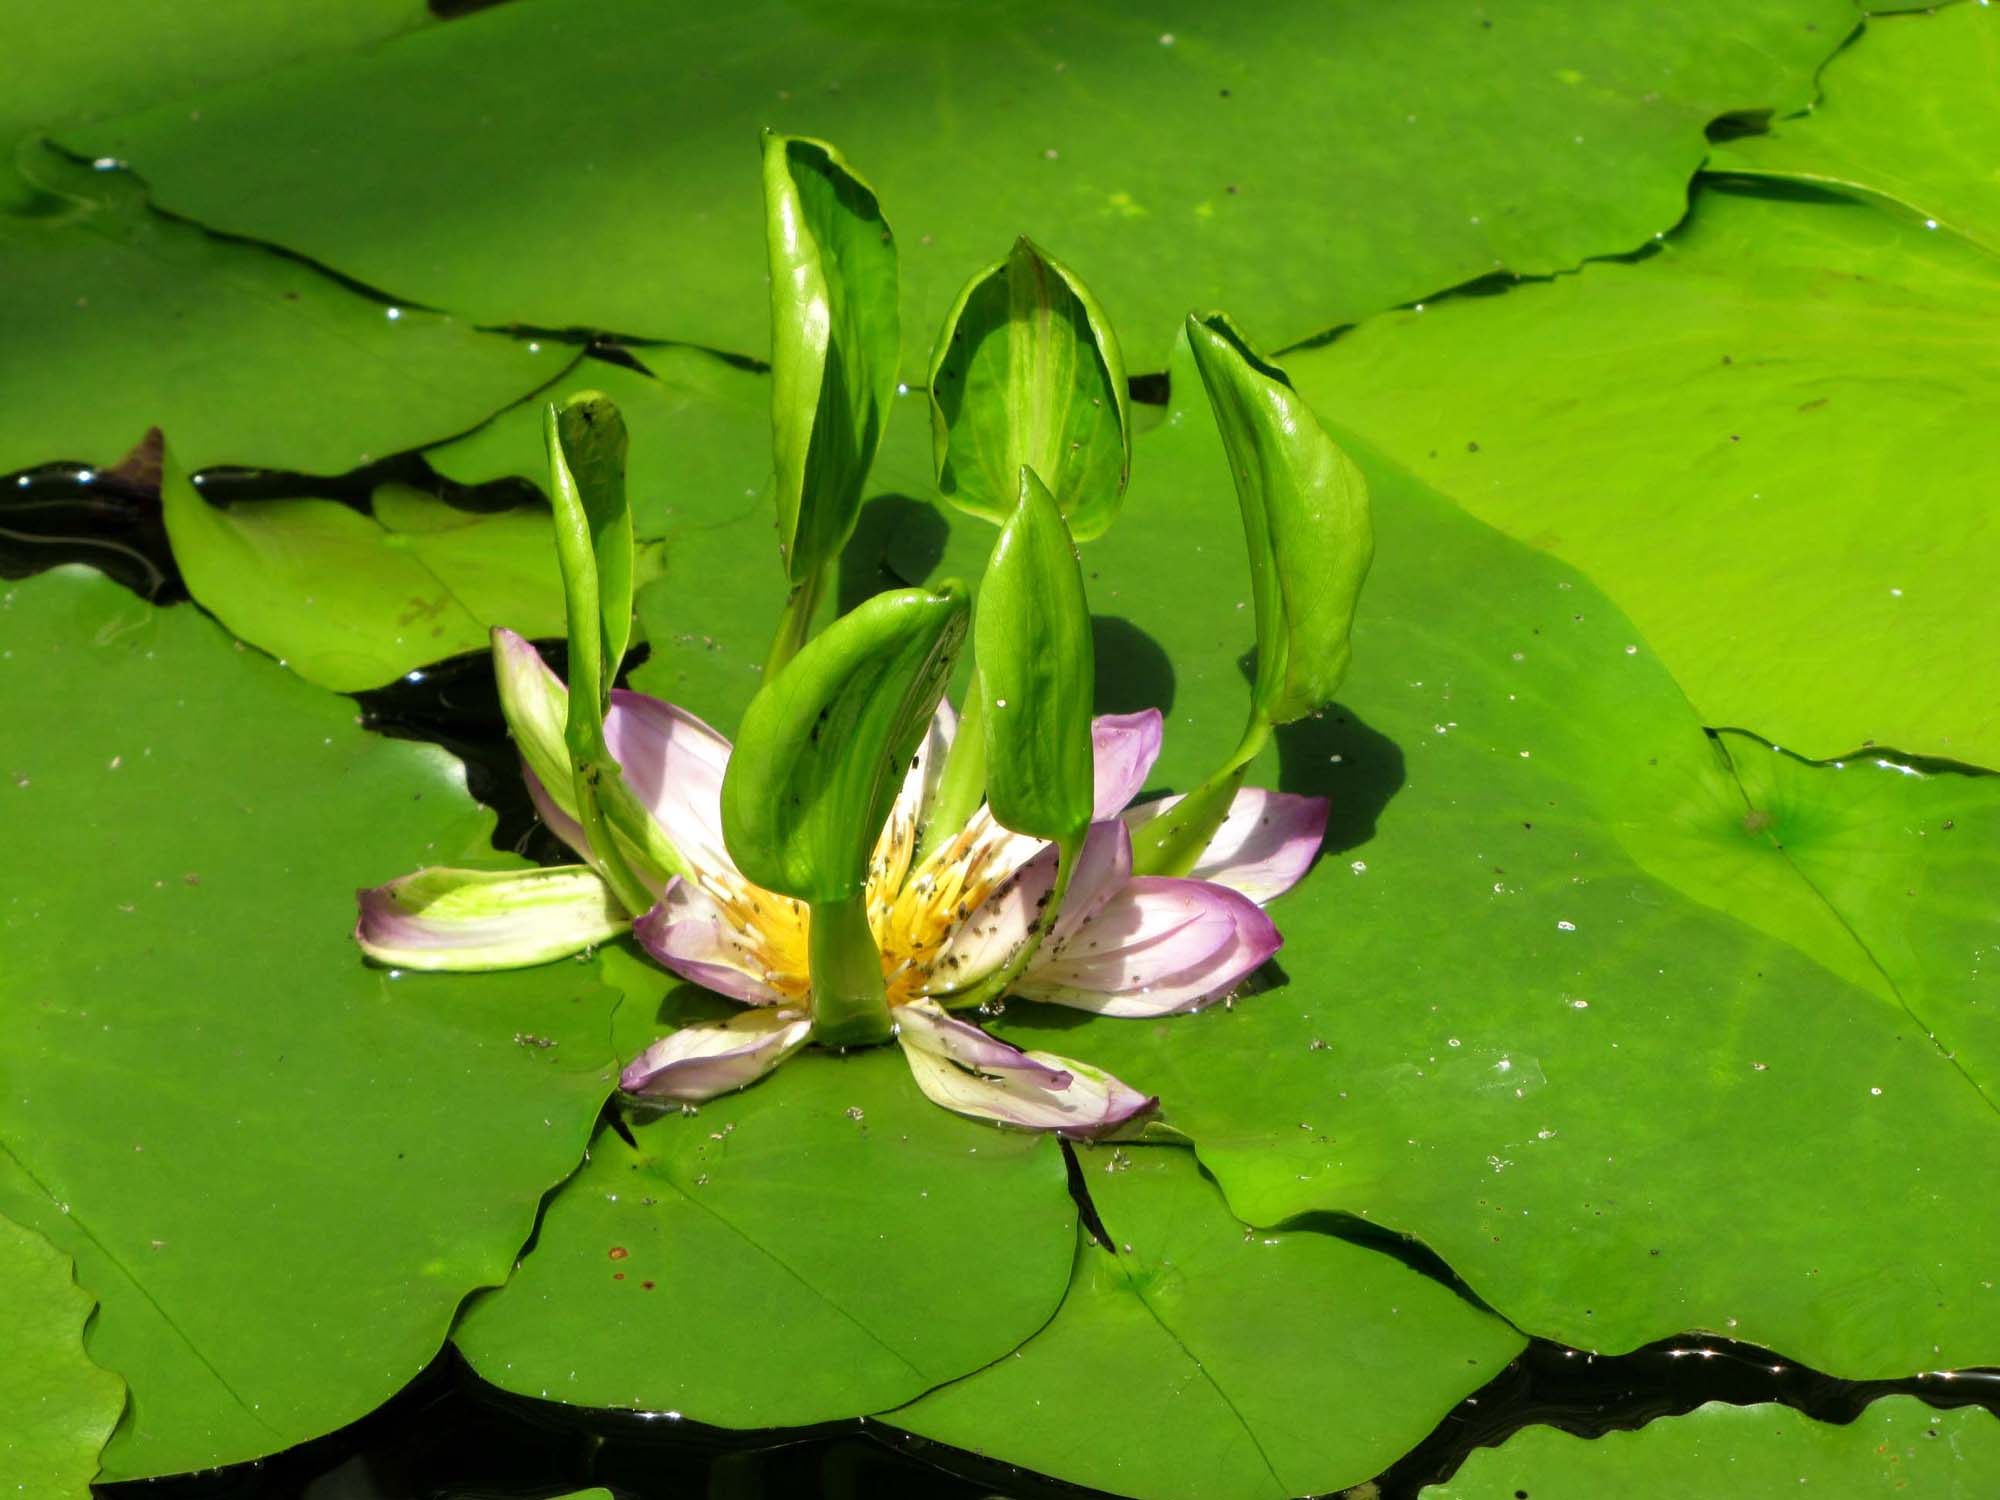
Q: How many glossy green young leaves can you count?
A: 6